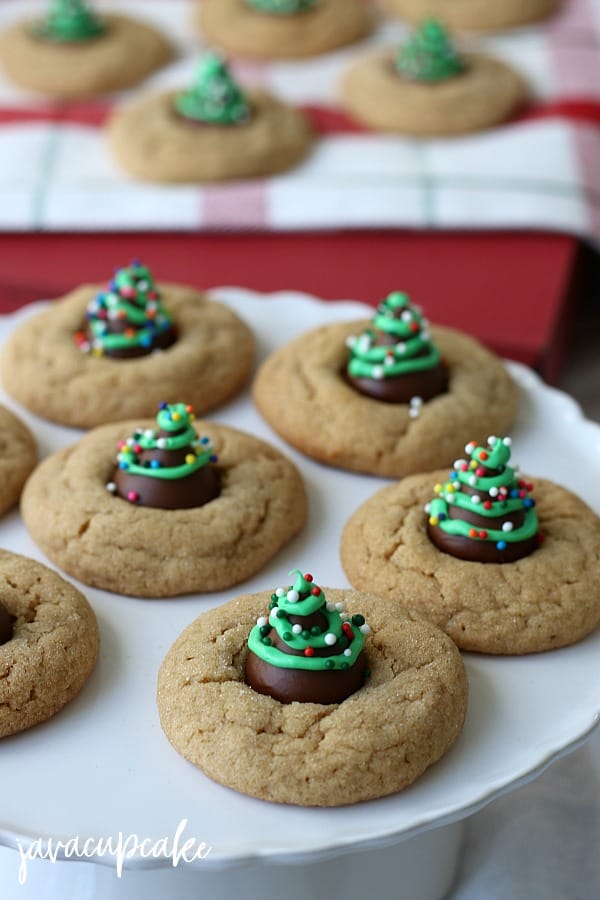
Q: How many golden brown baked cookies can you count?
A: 12